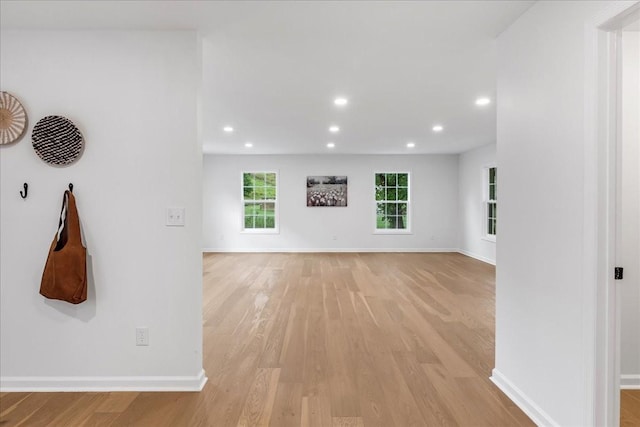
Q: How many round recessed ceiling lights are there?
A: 8